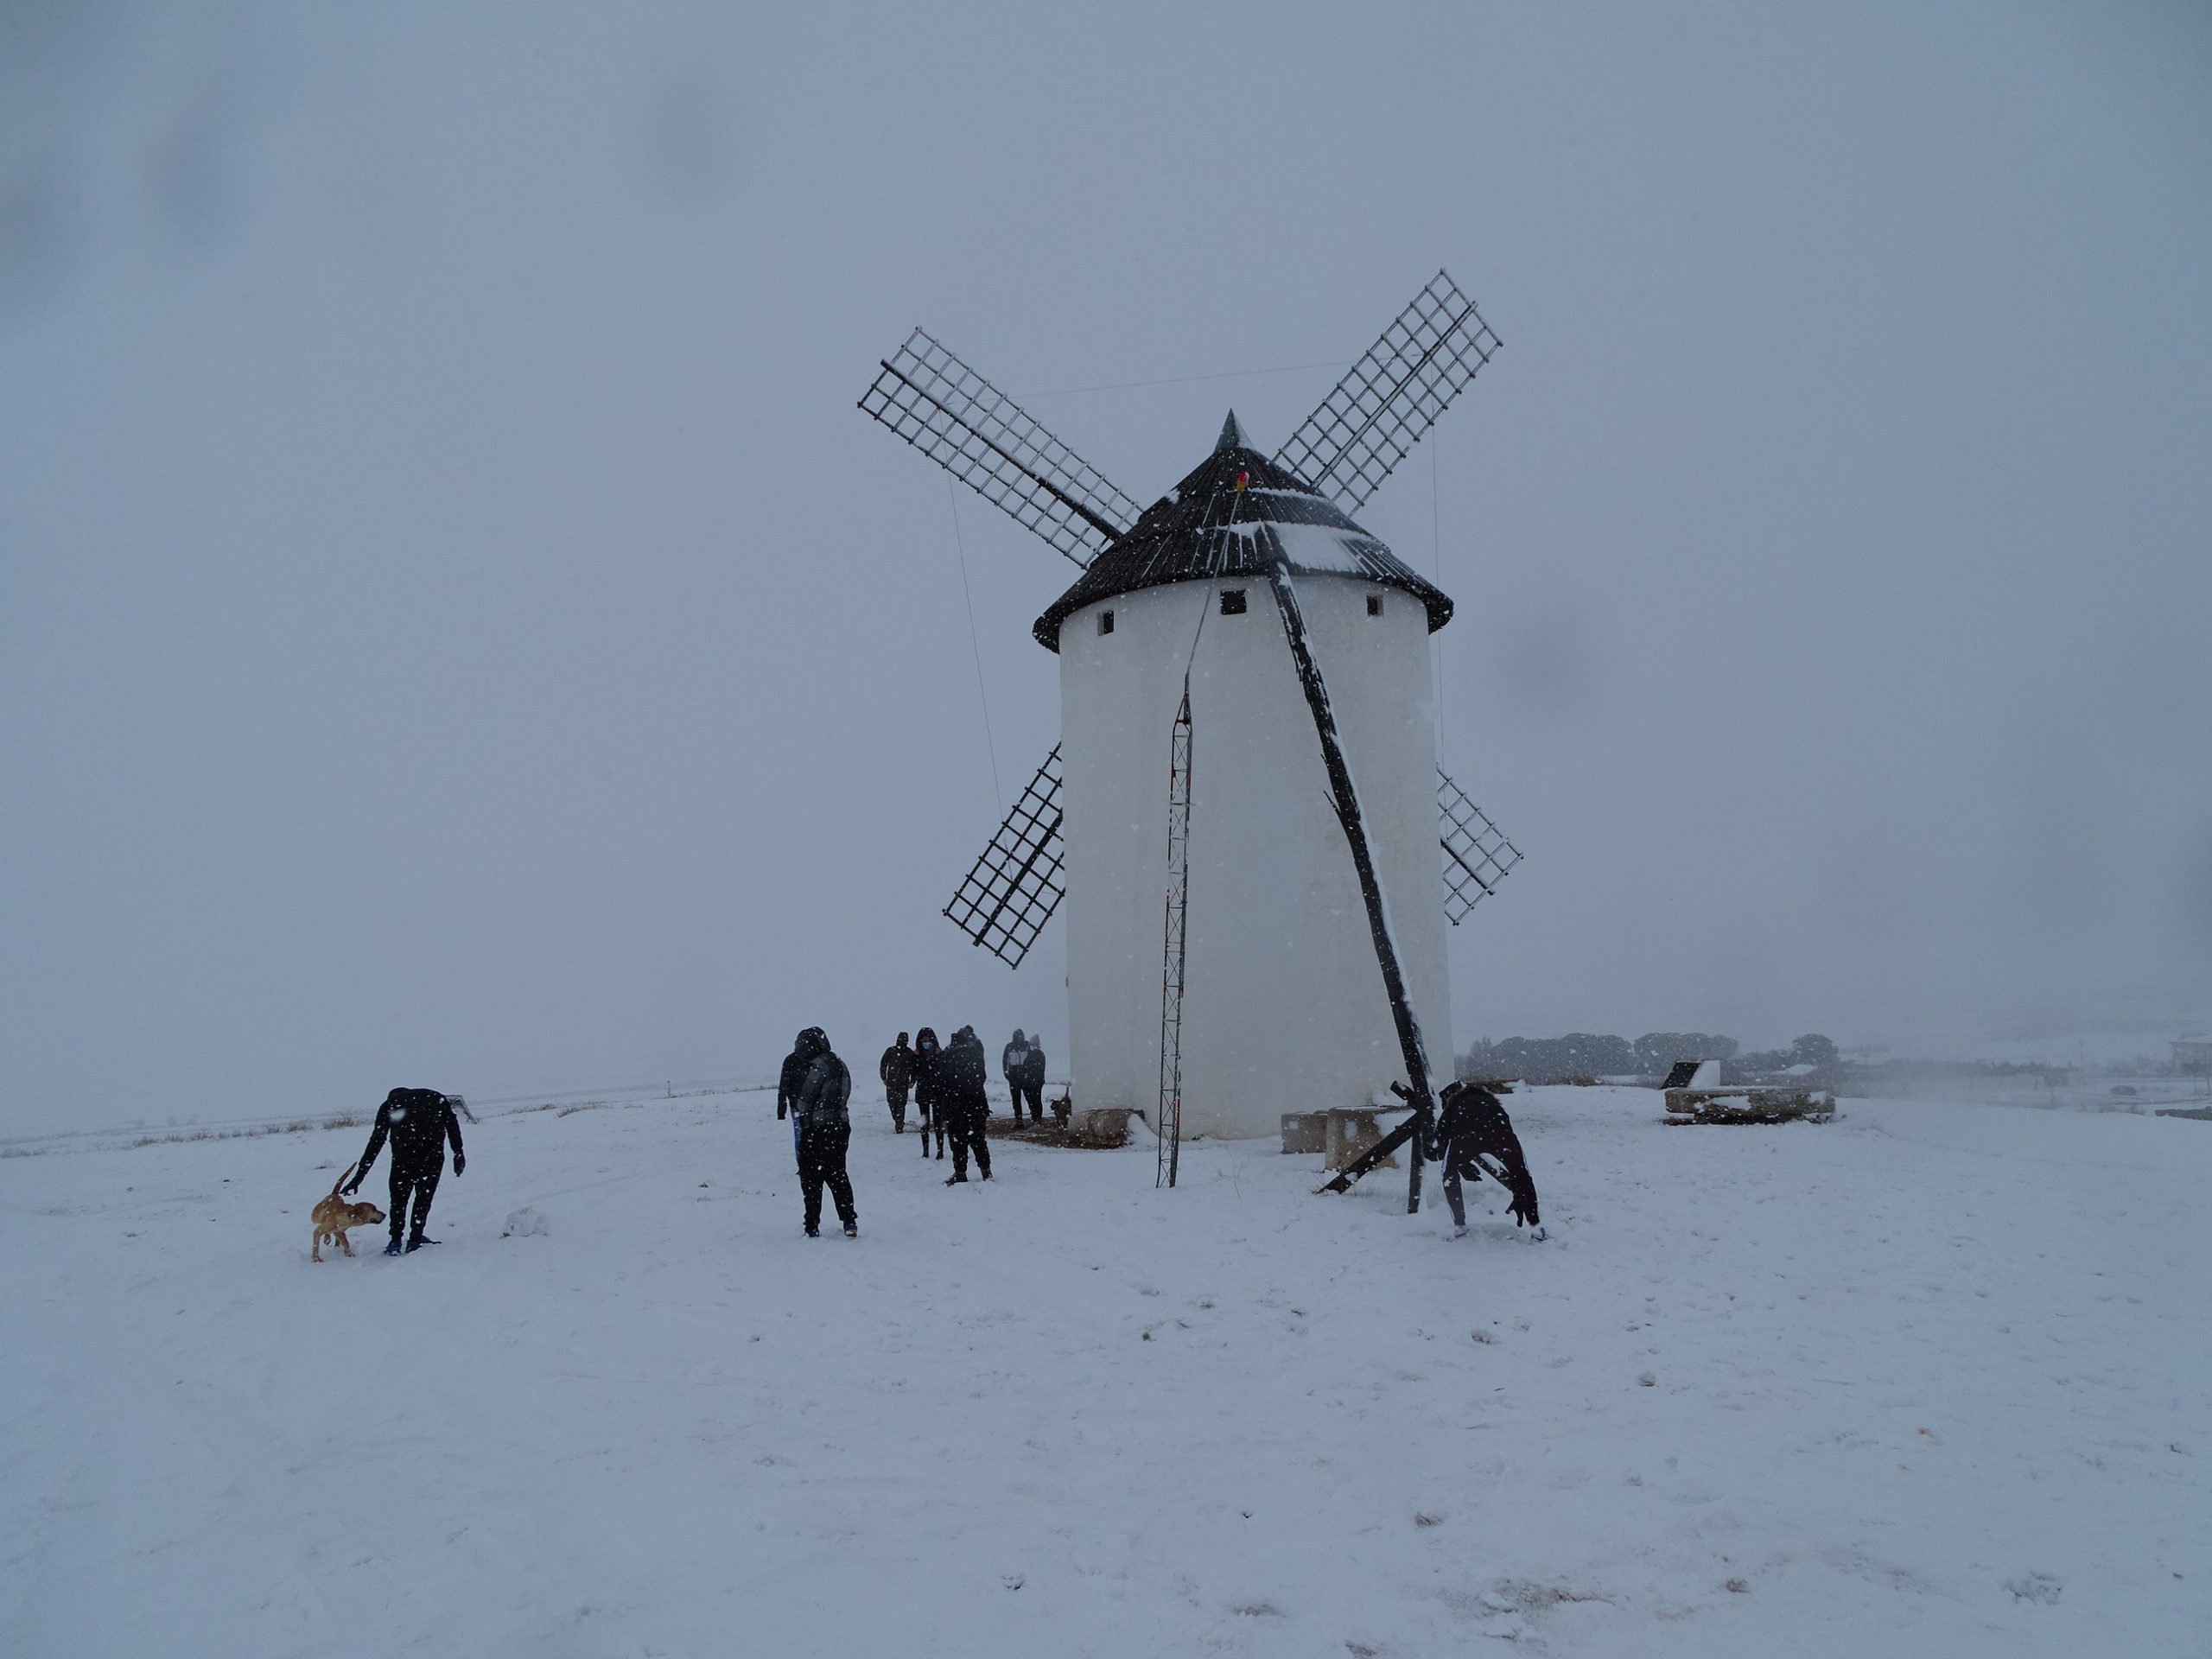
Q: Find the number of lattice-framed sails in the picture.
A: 4